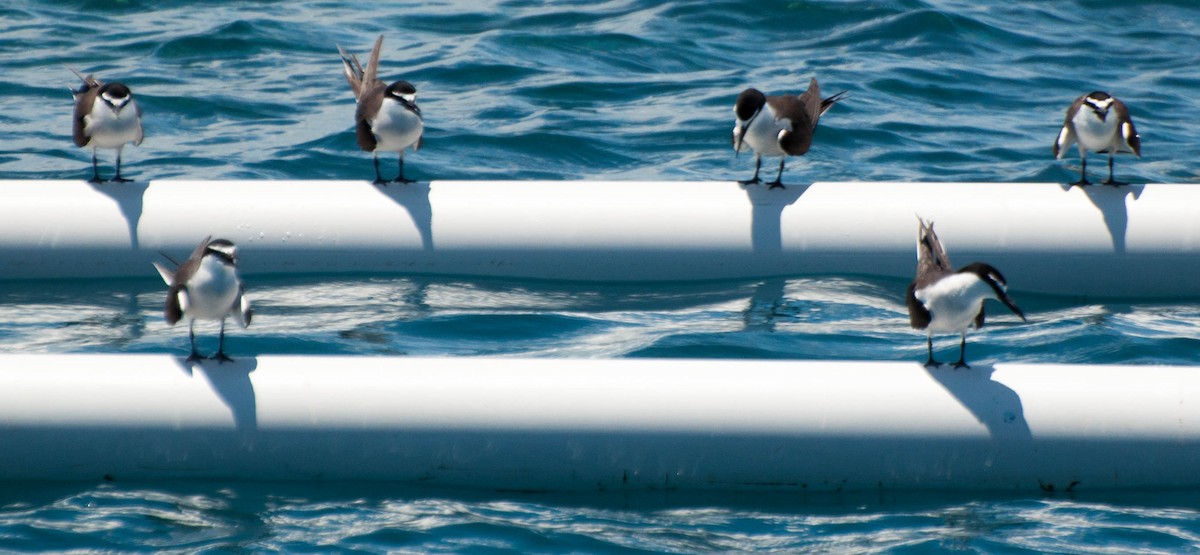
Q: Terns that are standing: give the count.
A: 6